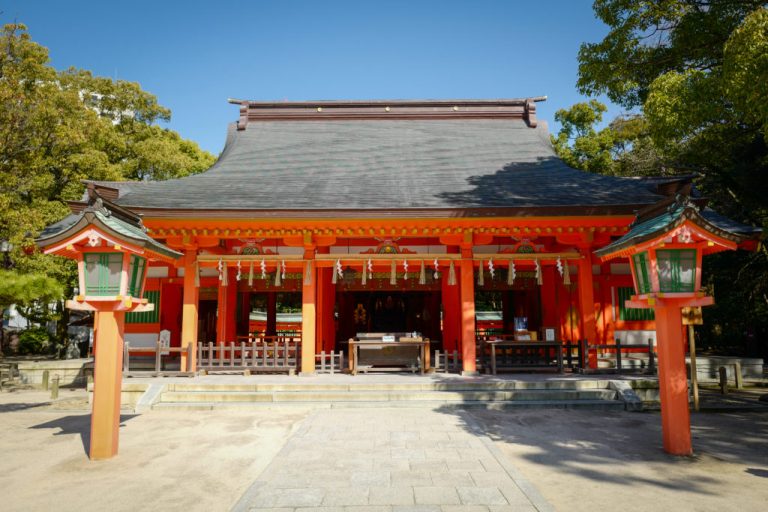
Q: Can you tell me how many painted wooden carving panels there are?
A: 3